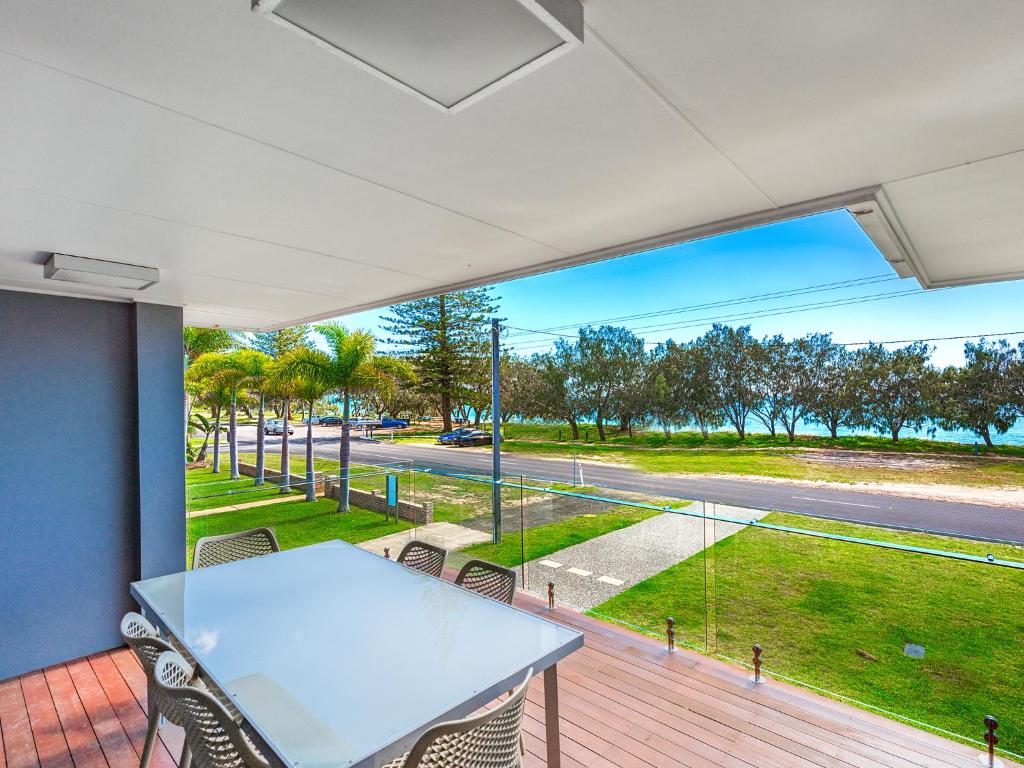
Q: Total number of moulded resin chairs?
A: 6